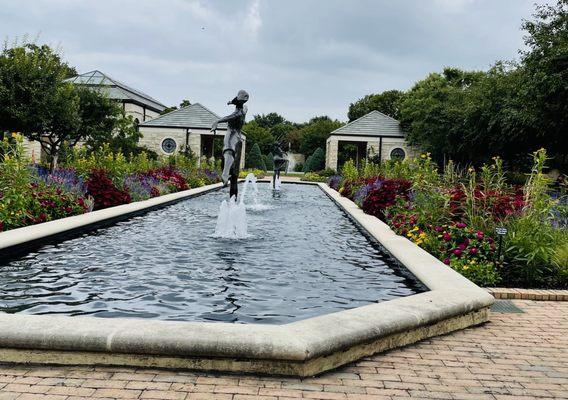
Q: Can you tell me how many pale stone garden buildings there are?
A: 3